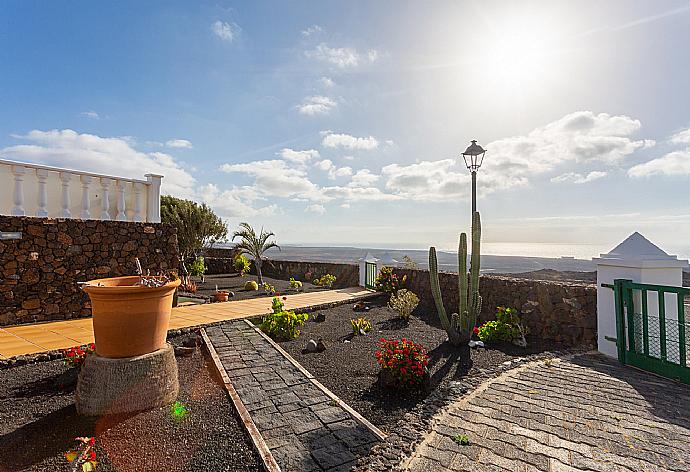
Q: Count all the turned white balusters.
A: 7